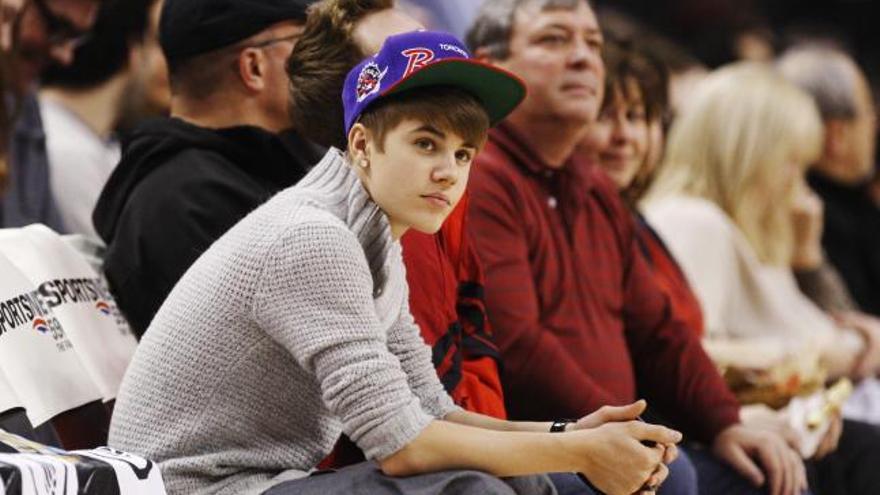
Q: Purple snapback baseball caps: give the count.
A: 1